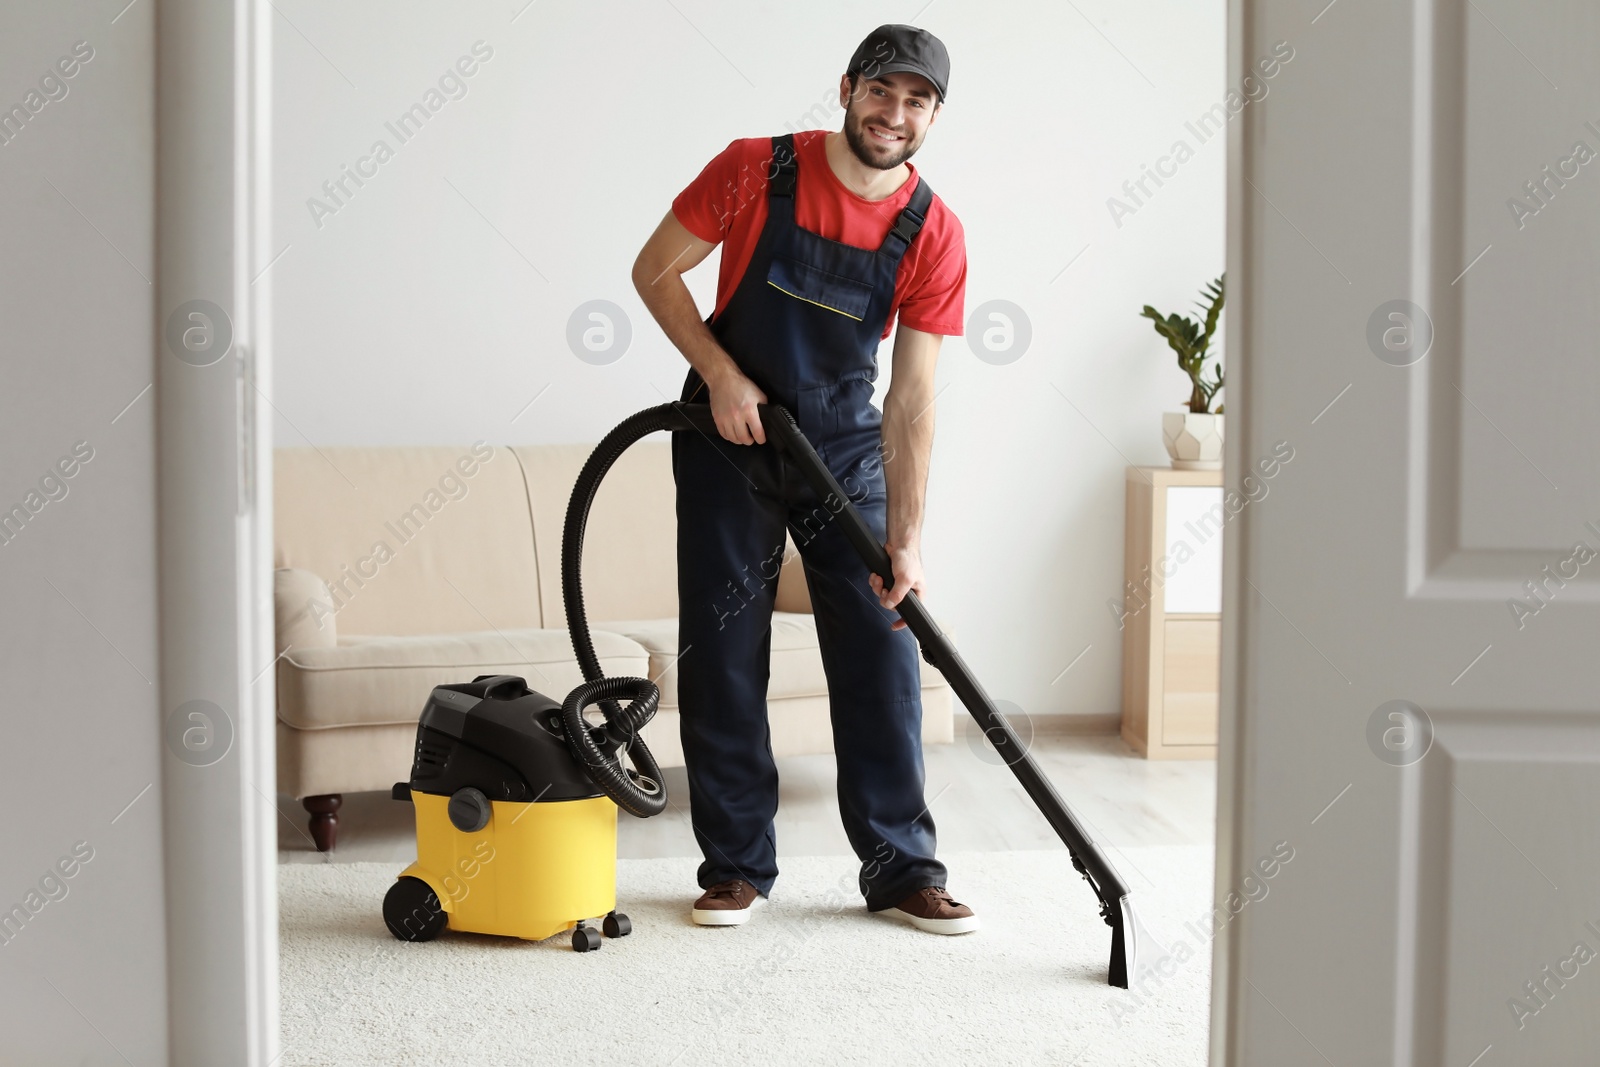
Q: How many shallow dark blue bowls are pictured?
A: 0